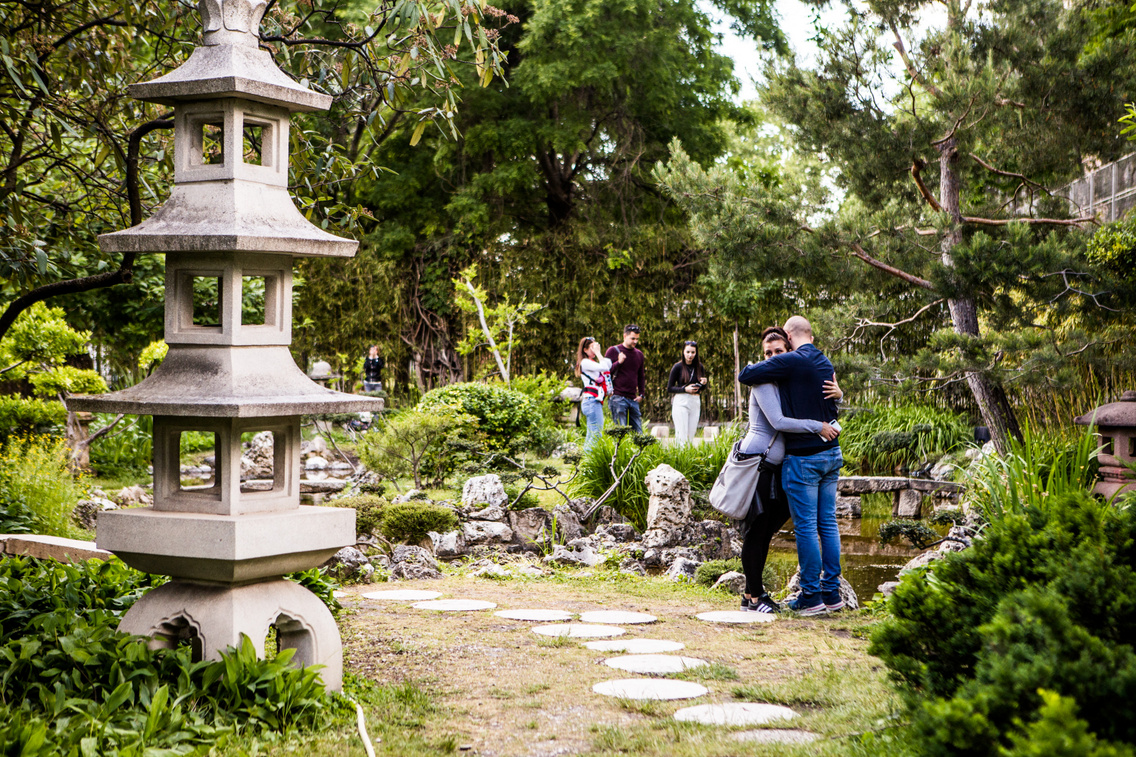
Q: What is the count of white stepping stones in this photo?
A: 12